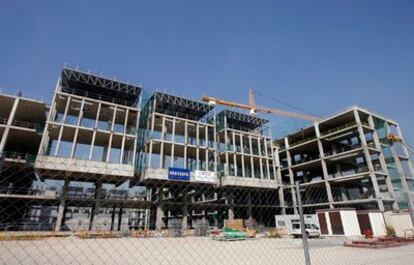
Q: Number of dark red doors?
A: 3